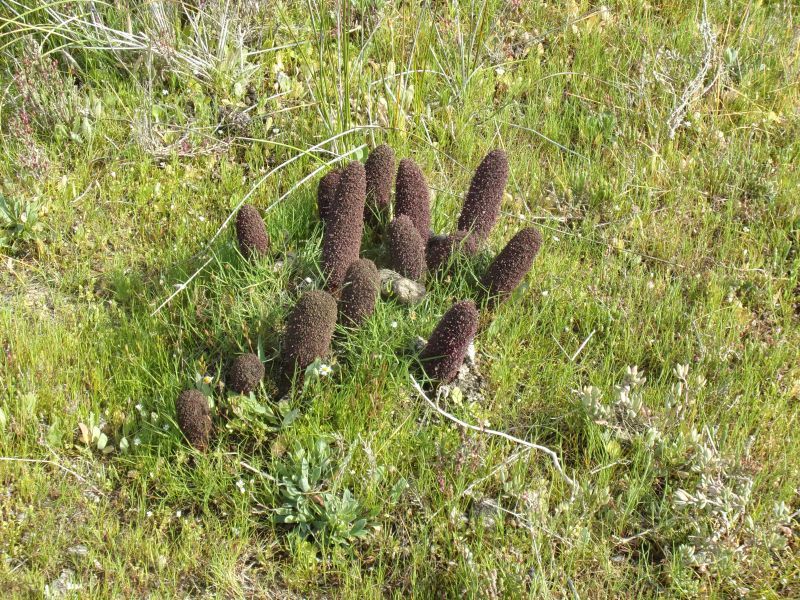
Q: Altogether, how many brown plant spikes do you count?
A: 14